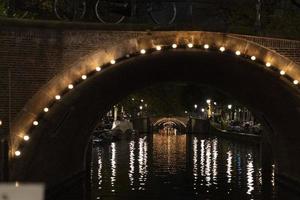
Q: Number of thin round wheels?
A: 3